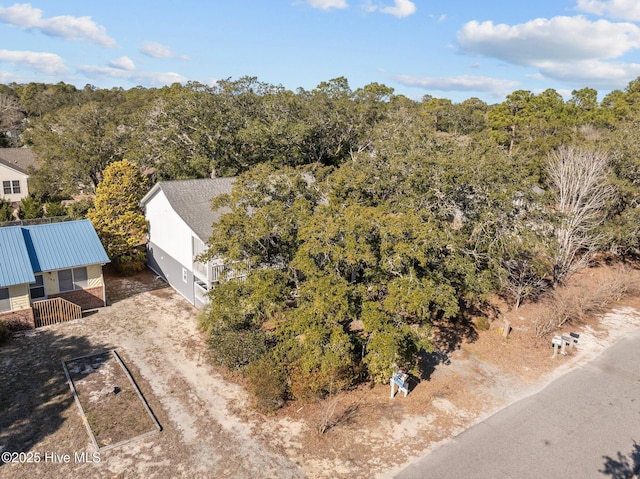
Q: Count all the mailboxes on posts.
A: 3